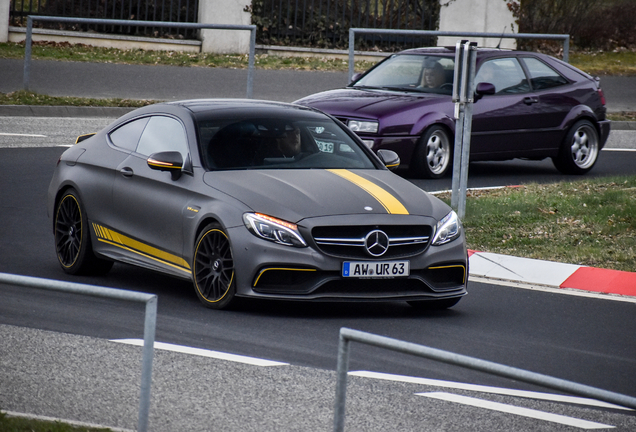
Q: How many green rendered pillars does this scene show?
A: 0